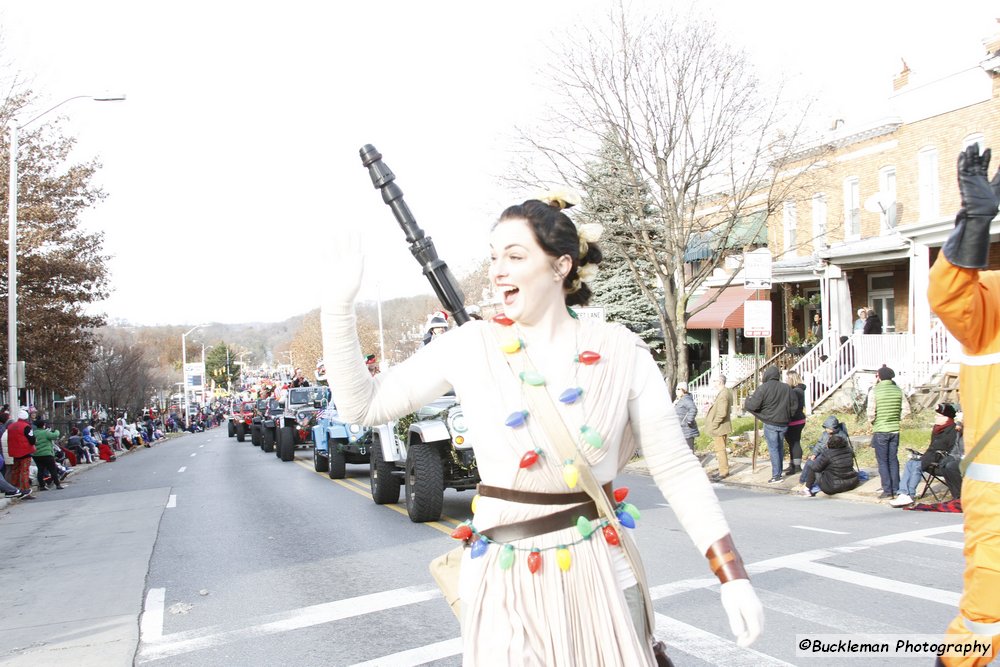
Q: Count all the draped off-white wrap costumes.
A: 1